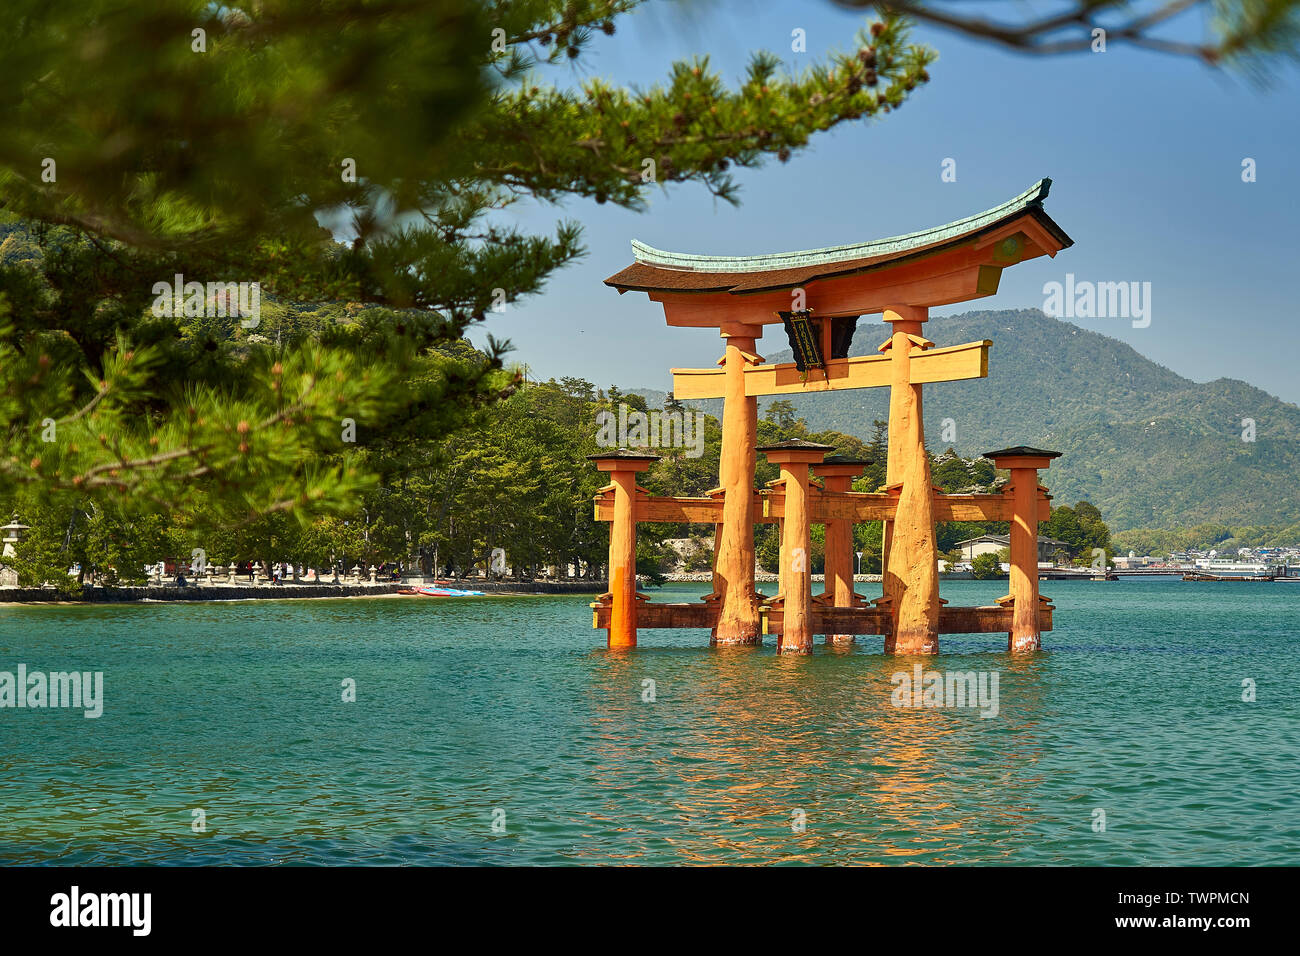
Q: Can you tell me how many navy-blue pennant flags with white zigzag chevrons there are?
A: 0